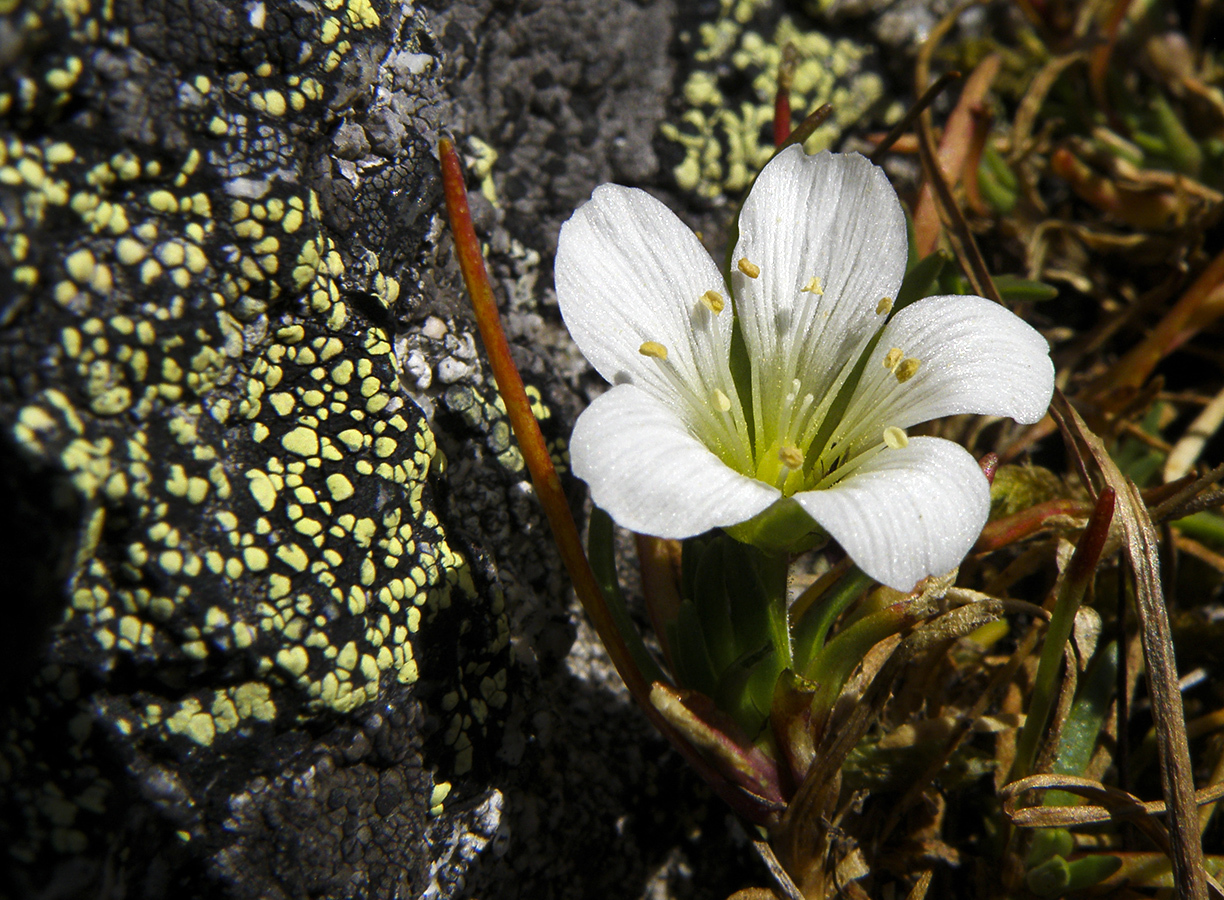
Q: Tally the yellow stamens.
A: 10